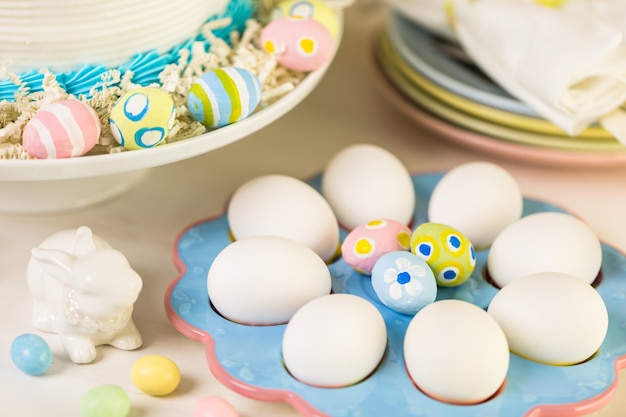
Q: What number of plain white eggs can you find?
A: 8